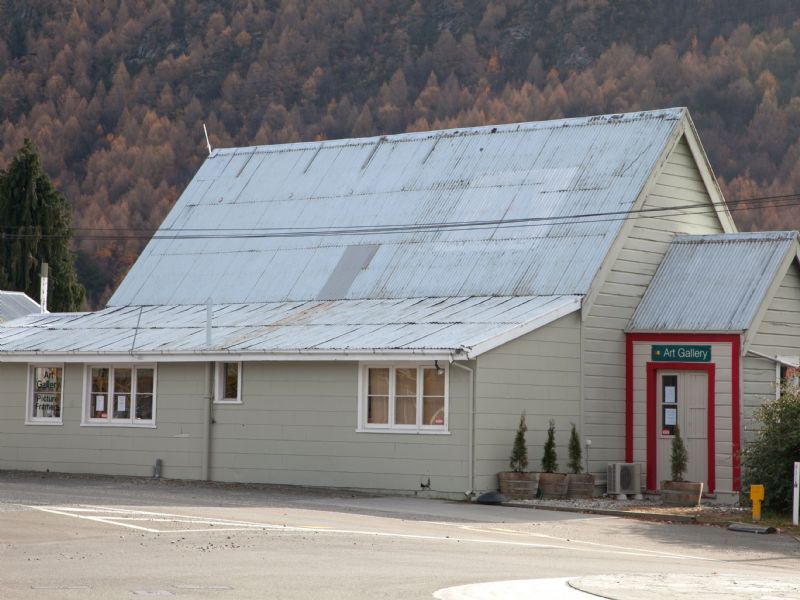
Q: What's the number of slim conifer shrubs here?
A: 4